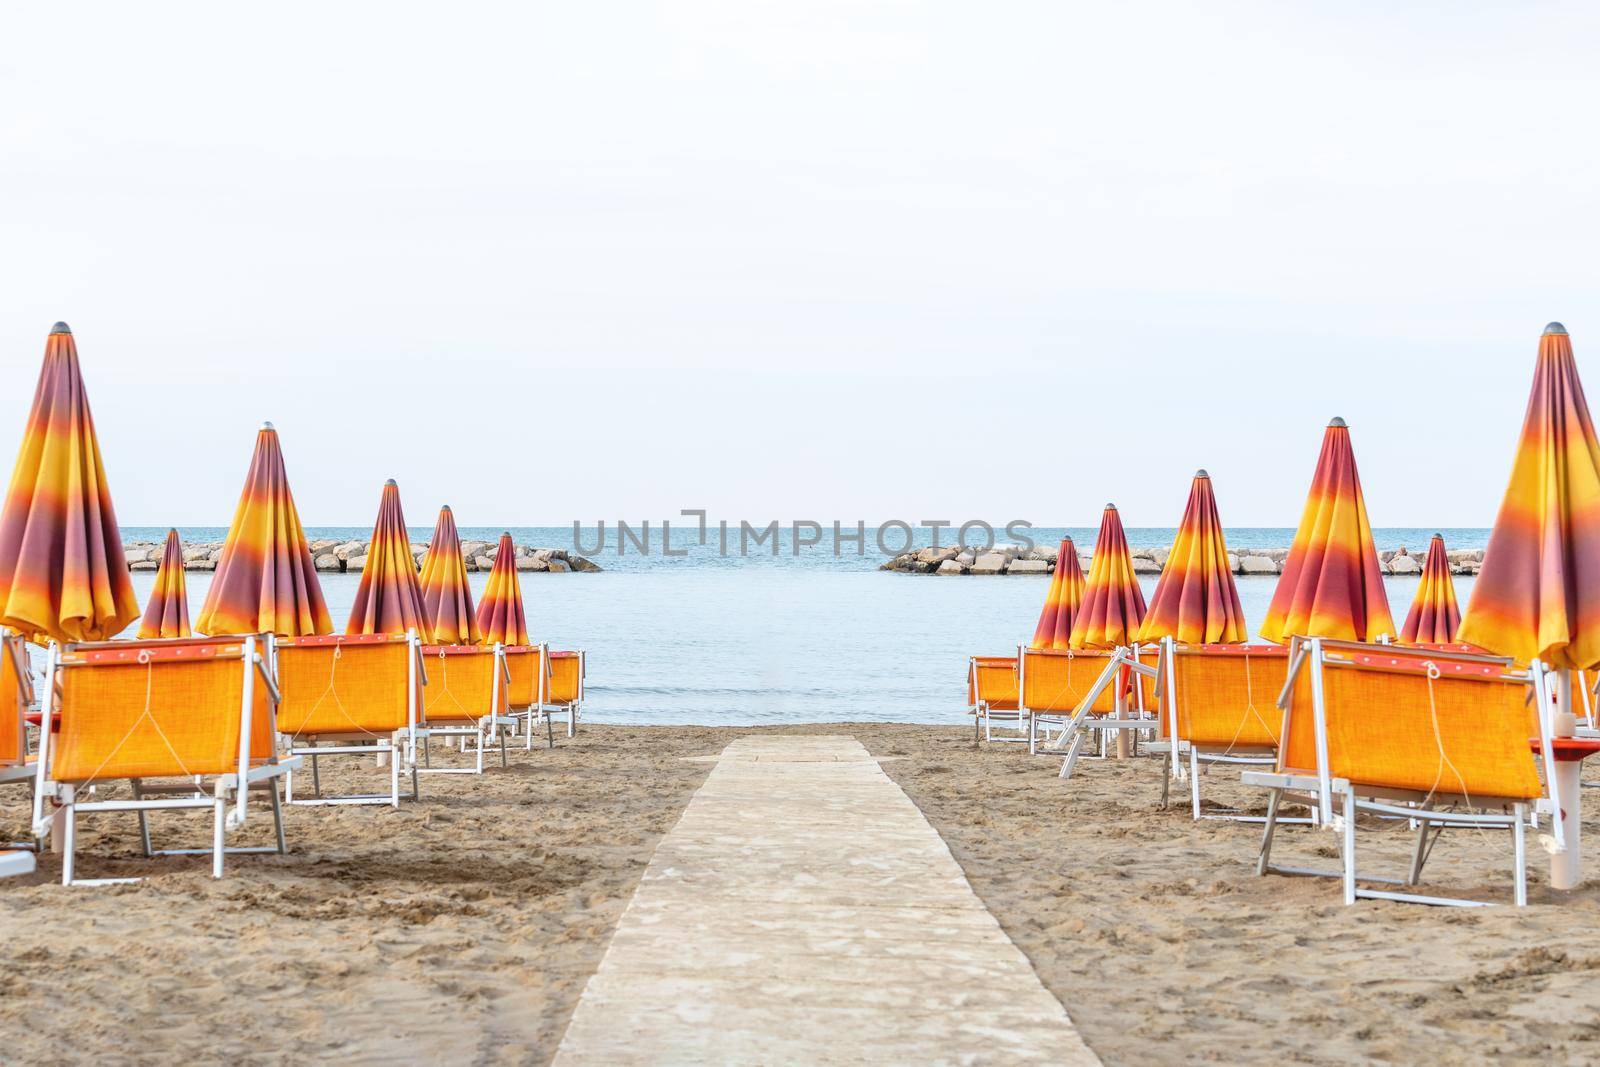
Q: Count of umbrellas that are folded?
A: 12